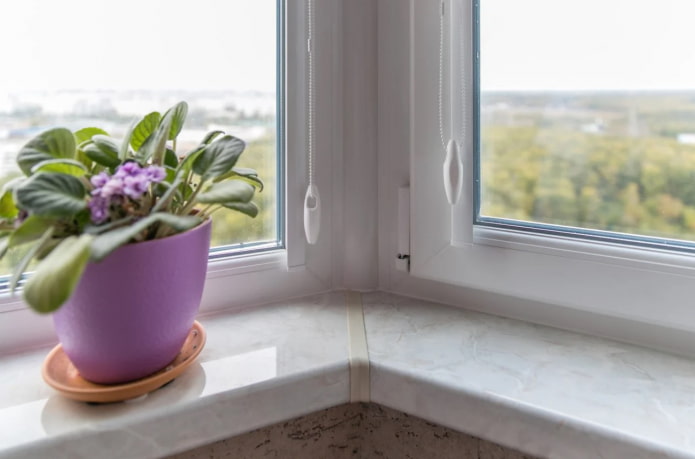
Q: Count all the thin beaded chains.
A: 2